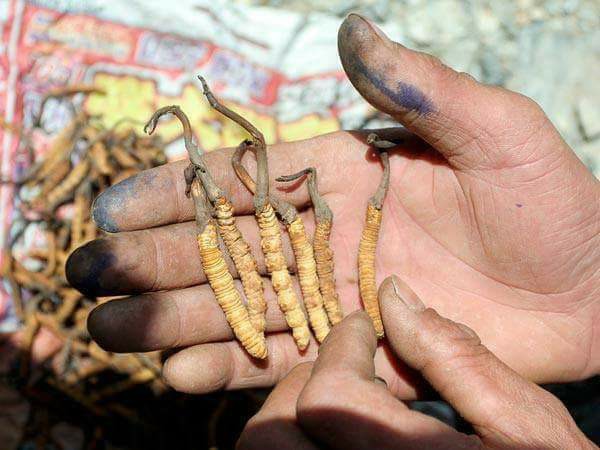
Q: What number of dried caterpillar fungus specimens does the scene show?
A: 6